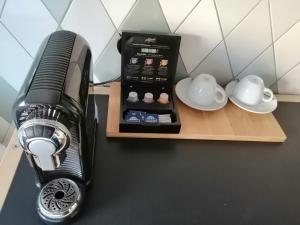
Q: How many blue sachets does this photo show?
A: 2